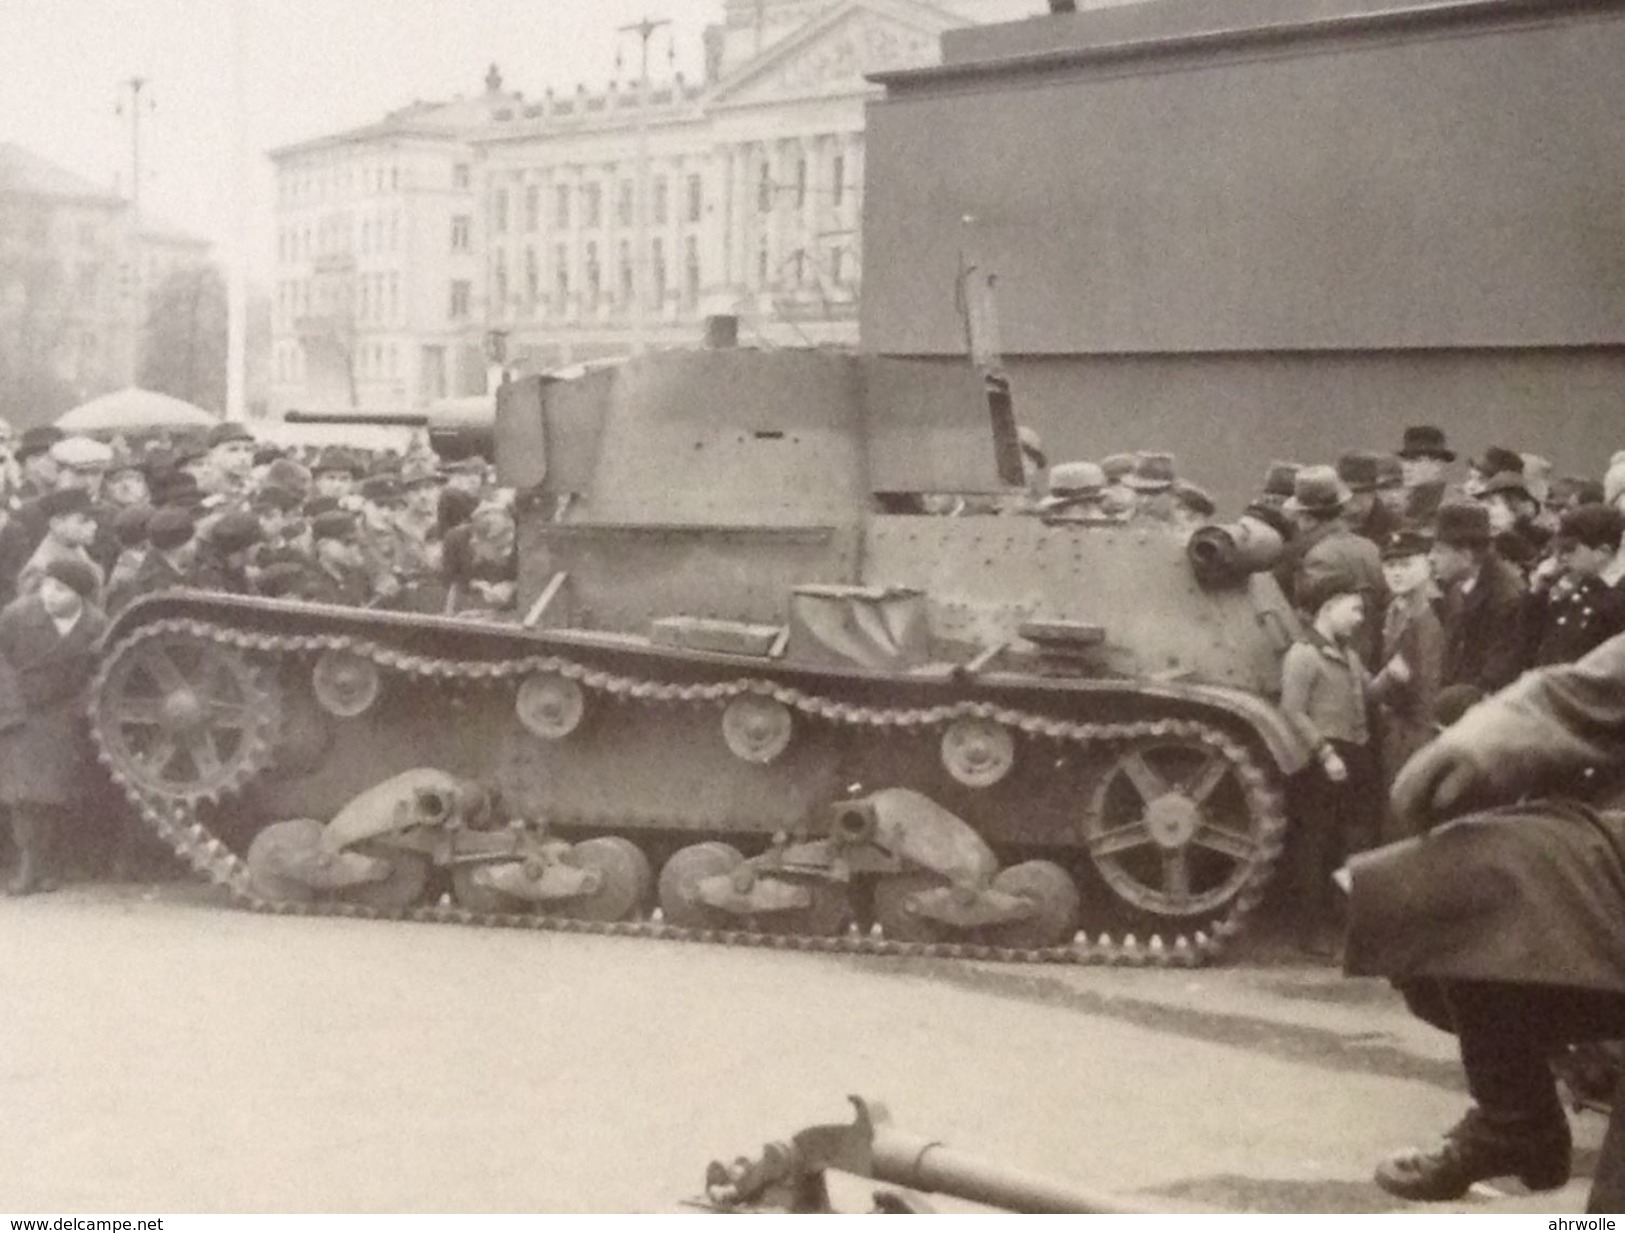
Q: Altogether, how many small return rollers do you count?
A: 4